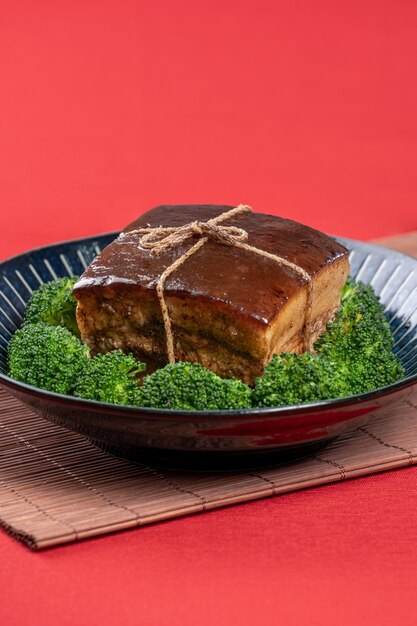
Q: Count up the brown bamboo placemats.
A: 1